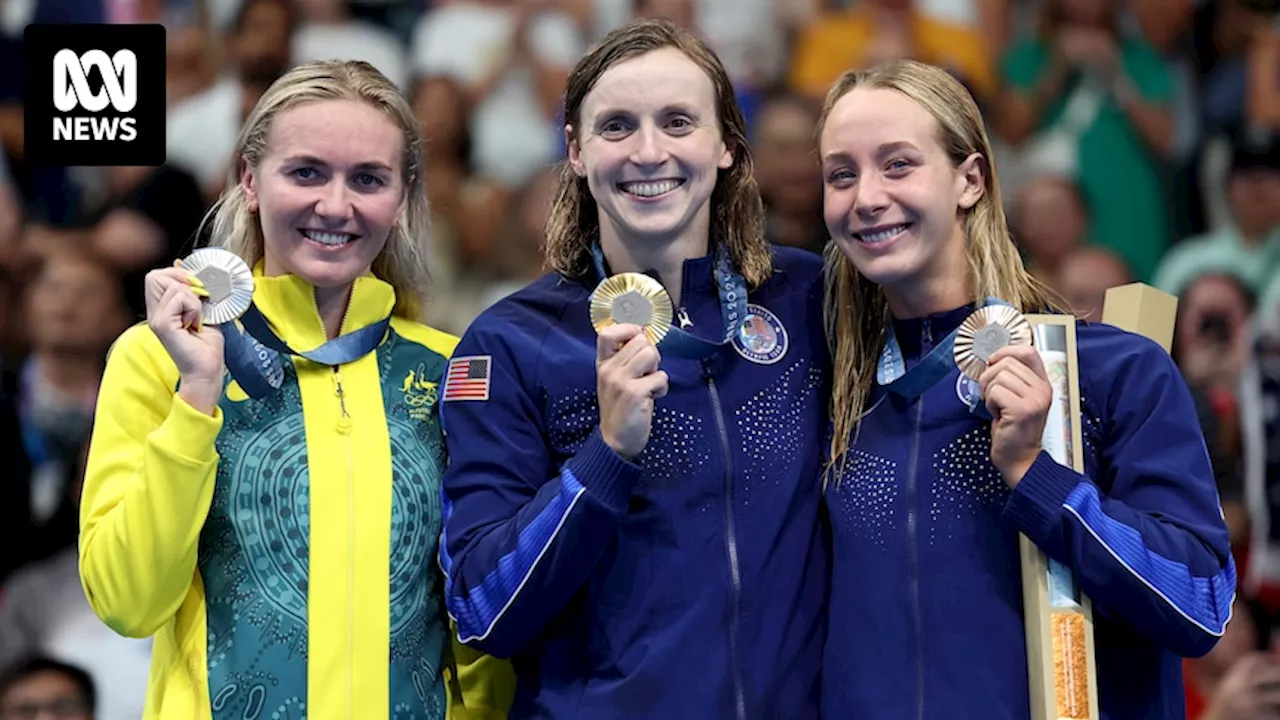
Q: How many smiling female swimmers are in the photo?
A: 3